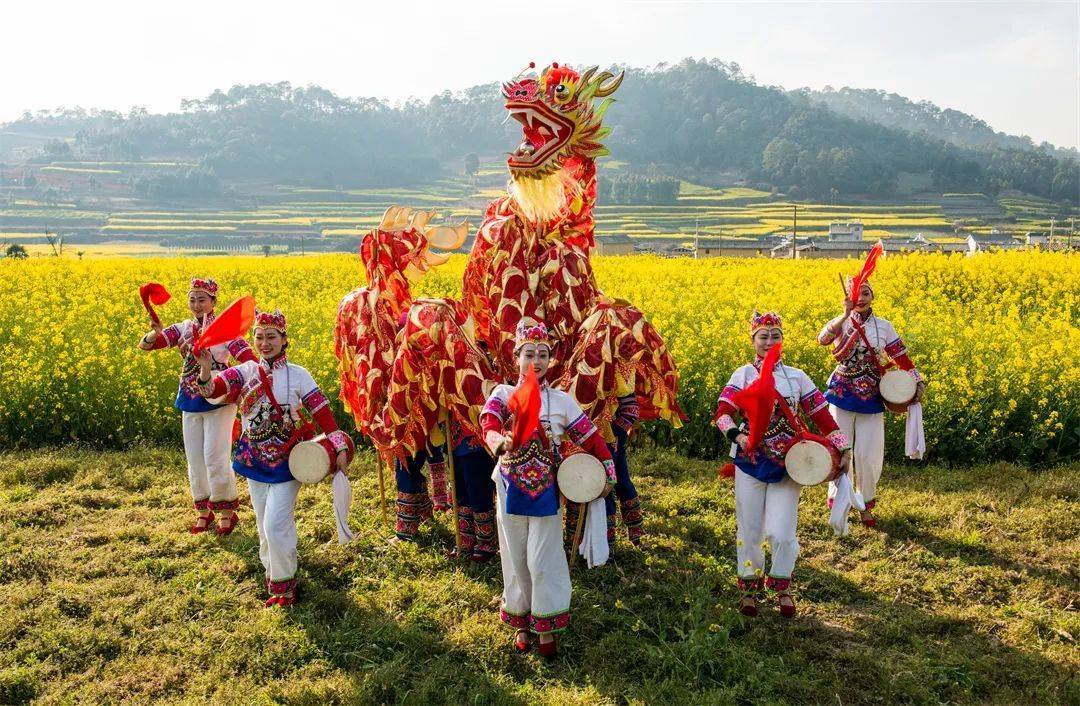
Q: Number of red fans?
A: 5